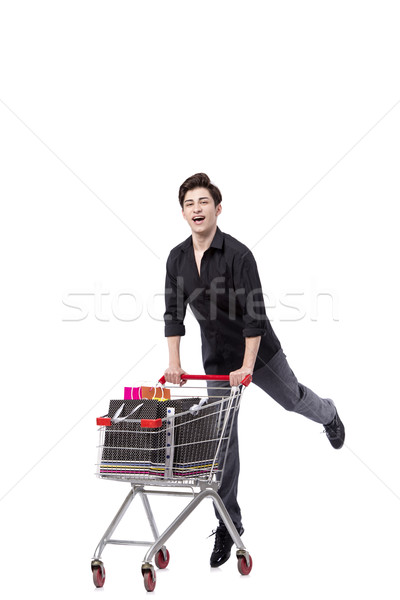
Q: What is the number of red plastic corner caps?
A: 2